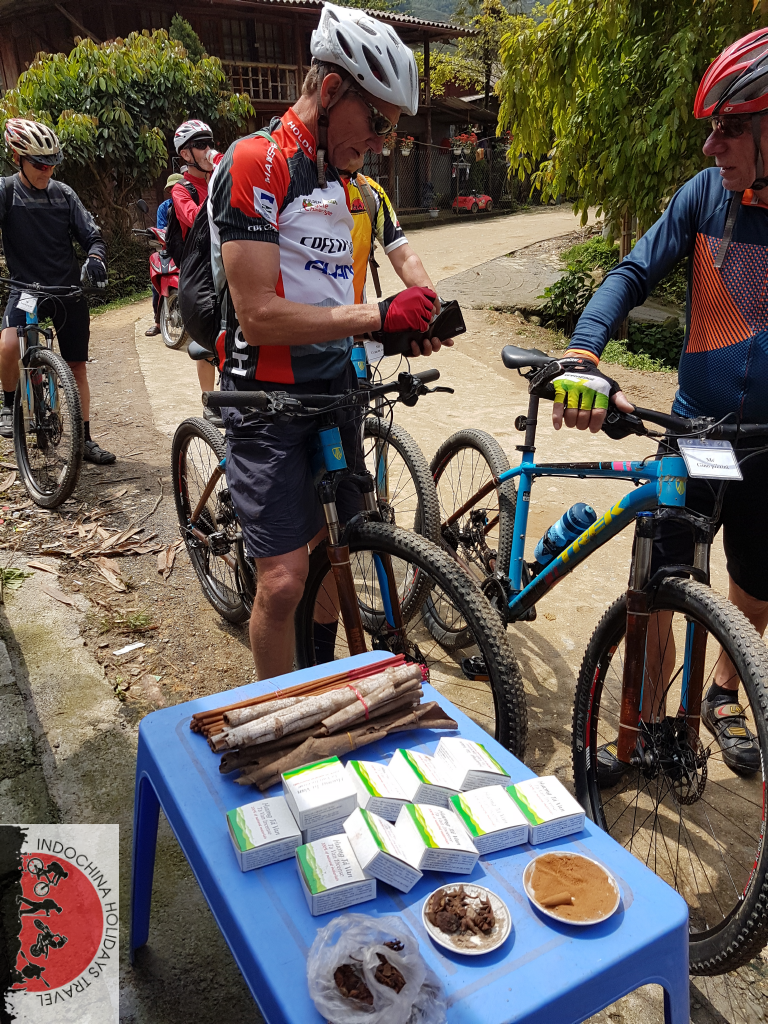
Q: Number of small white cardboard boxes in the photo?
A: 11